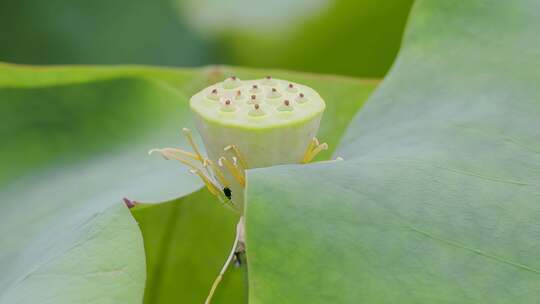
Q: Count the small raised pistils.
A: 12